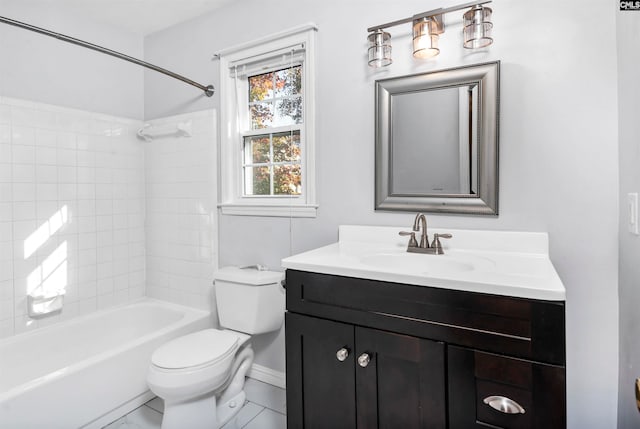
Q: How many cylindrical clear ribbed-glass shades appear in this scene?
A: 3